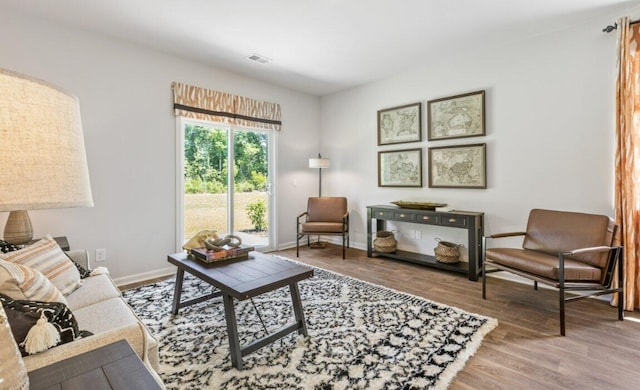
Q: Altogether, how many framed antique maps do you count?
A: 4